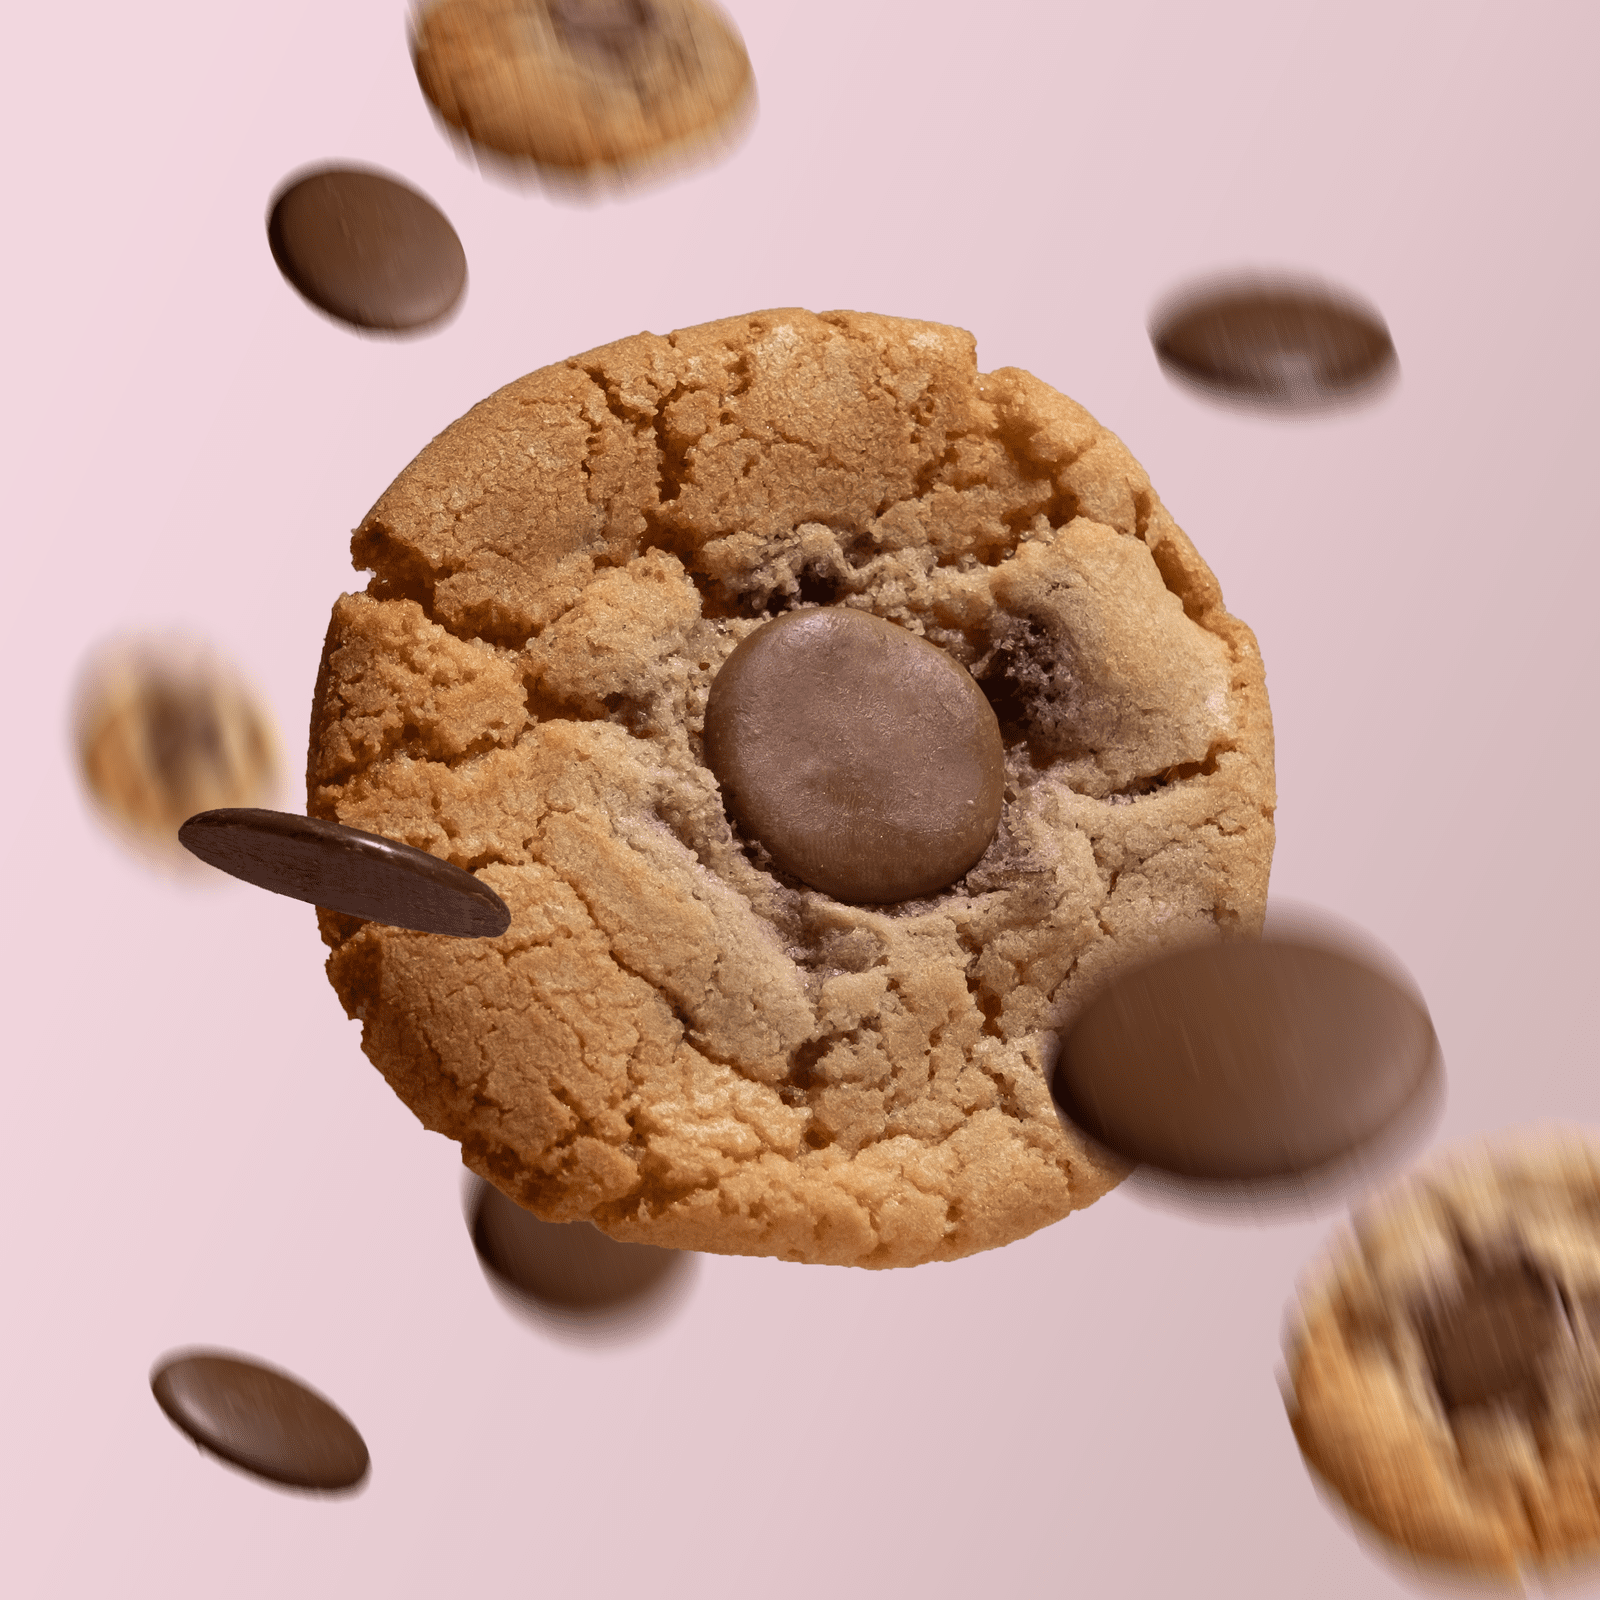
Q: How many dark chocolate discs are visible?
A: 6